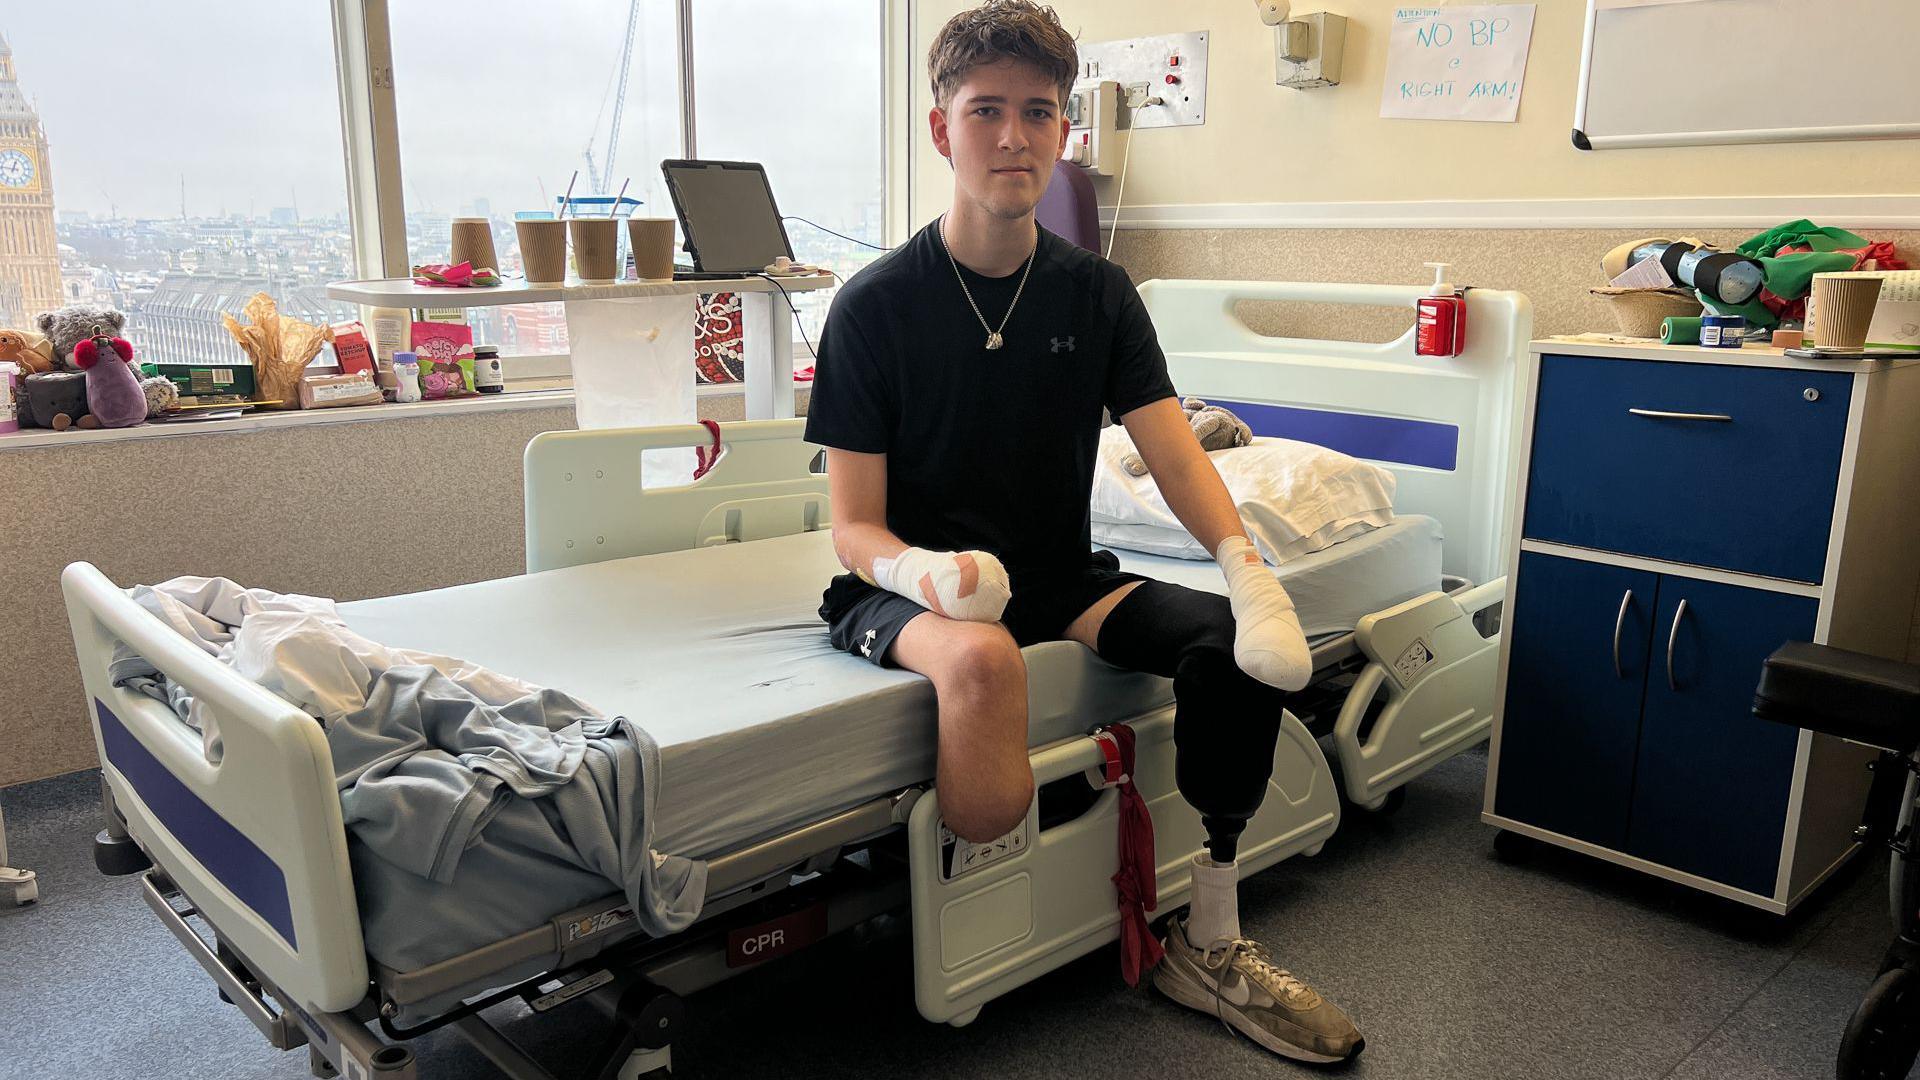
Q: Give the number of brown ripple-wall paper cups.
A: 5